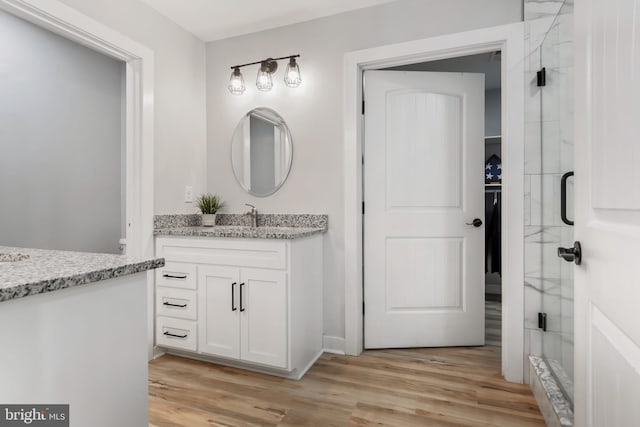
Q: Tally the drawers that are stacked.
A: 3